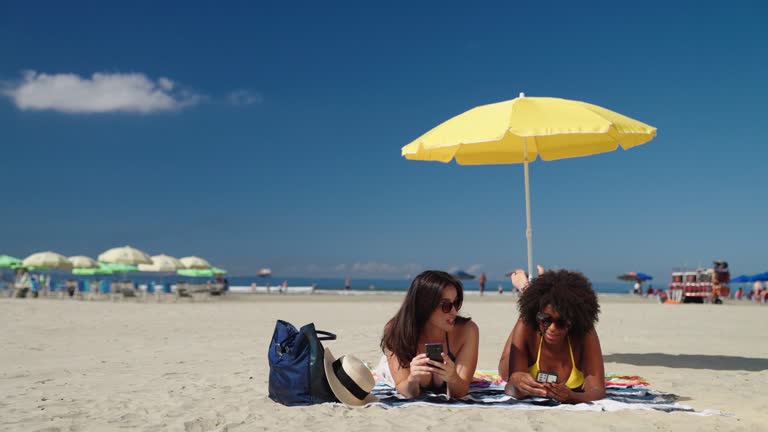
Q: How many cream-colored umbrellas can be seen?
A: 5